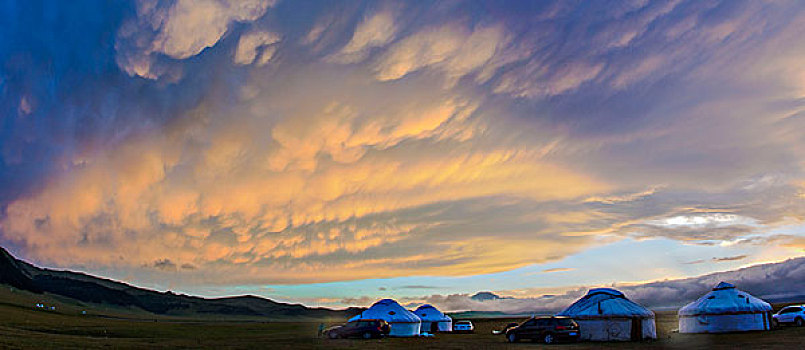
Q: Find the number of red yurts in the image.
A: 0